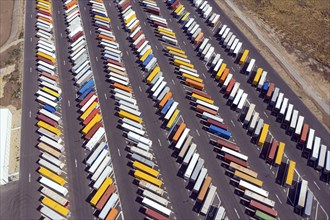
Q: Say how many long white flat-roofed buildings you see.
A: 1